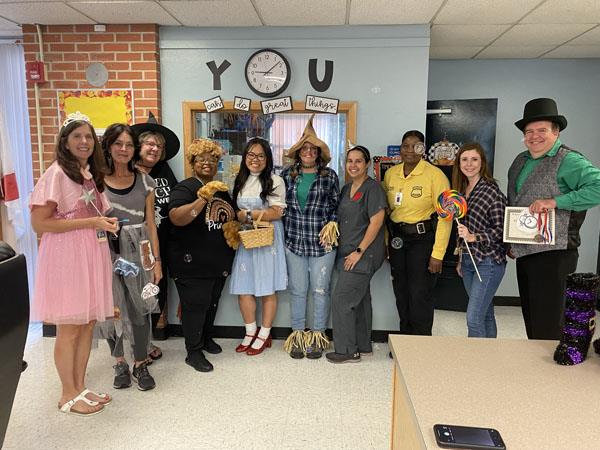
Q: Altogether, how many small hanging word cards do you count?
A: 4